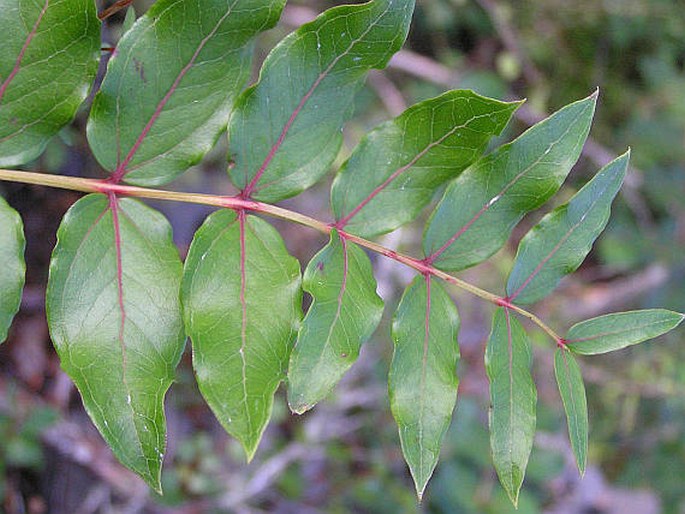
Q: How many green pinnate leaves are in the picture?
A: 14